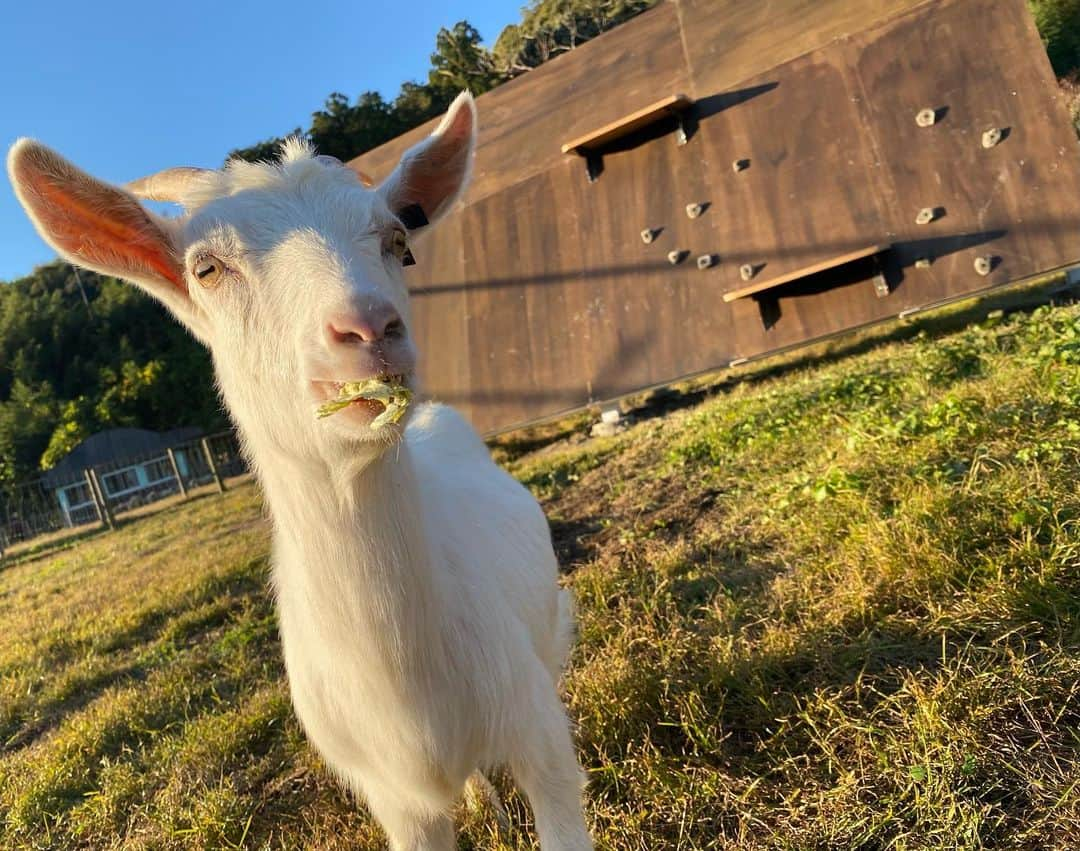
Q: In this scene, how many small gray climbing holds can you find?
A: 11